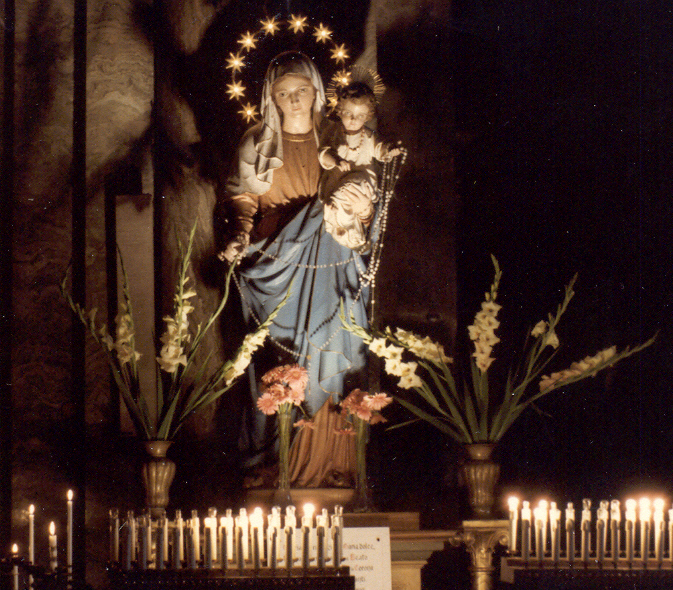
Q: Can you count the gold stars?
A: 10